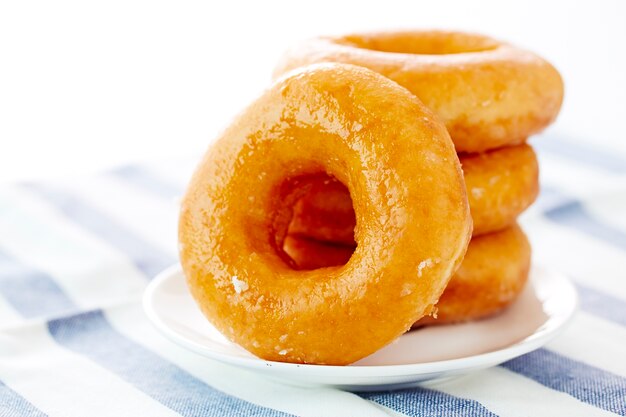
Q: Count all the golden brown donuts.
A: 4